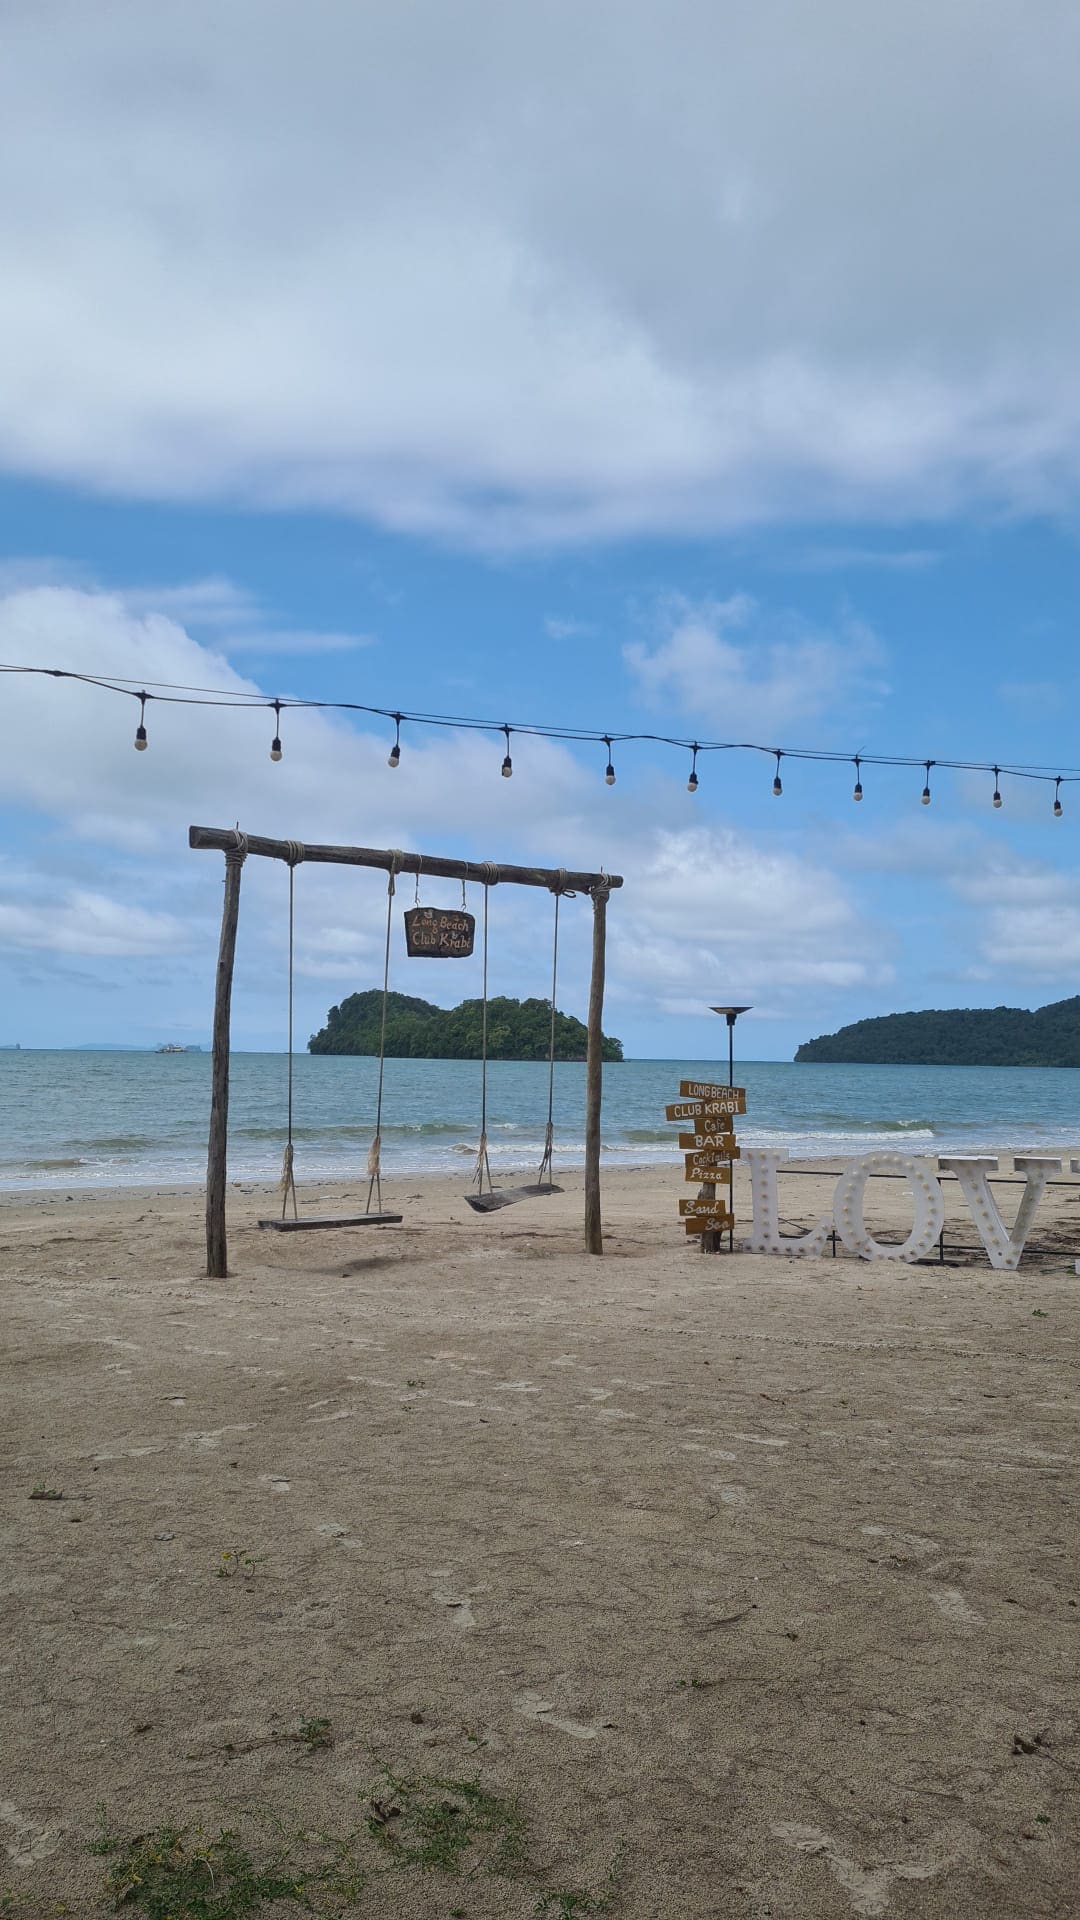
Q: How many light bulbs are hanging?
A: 11